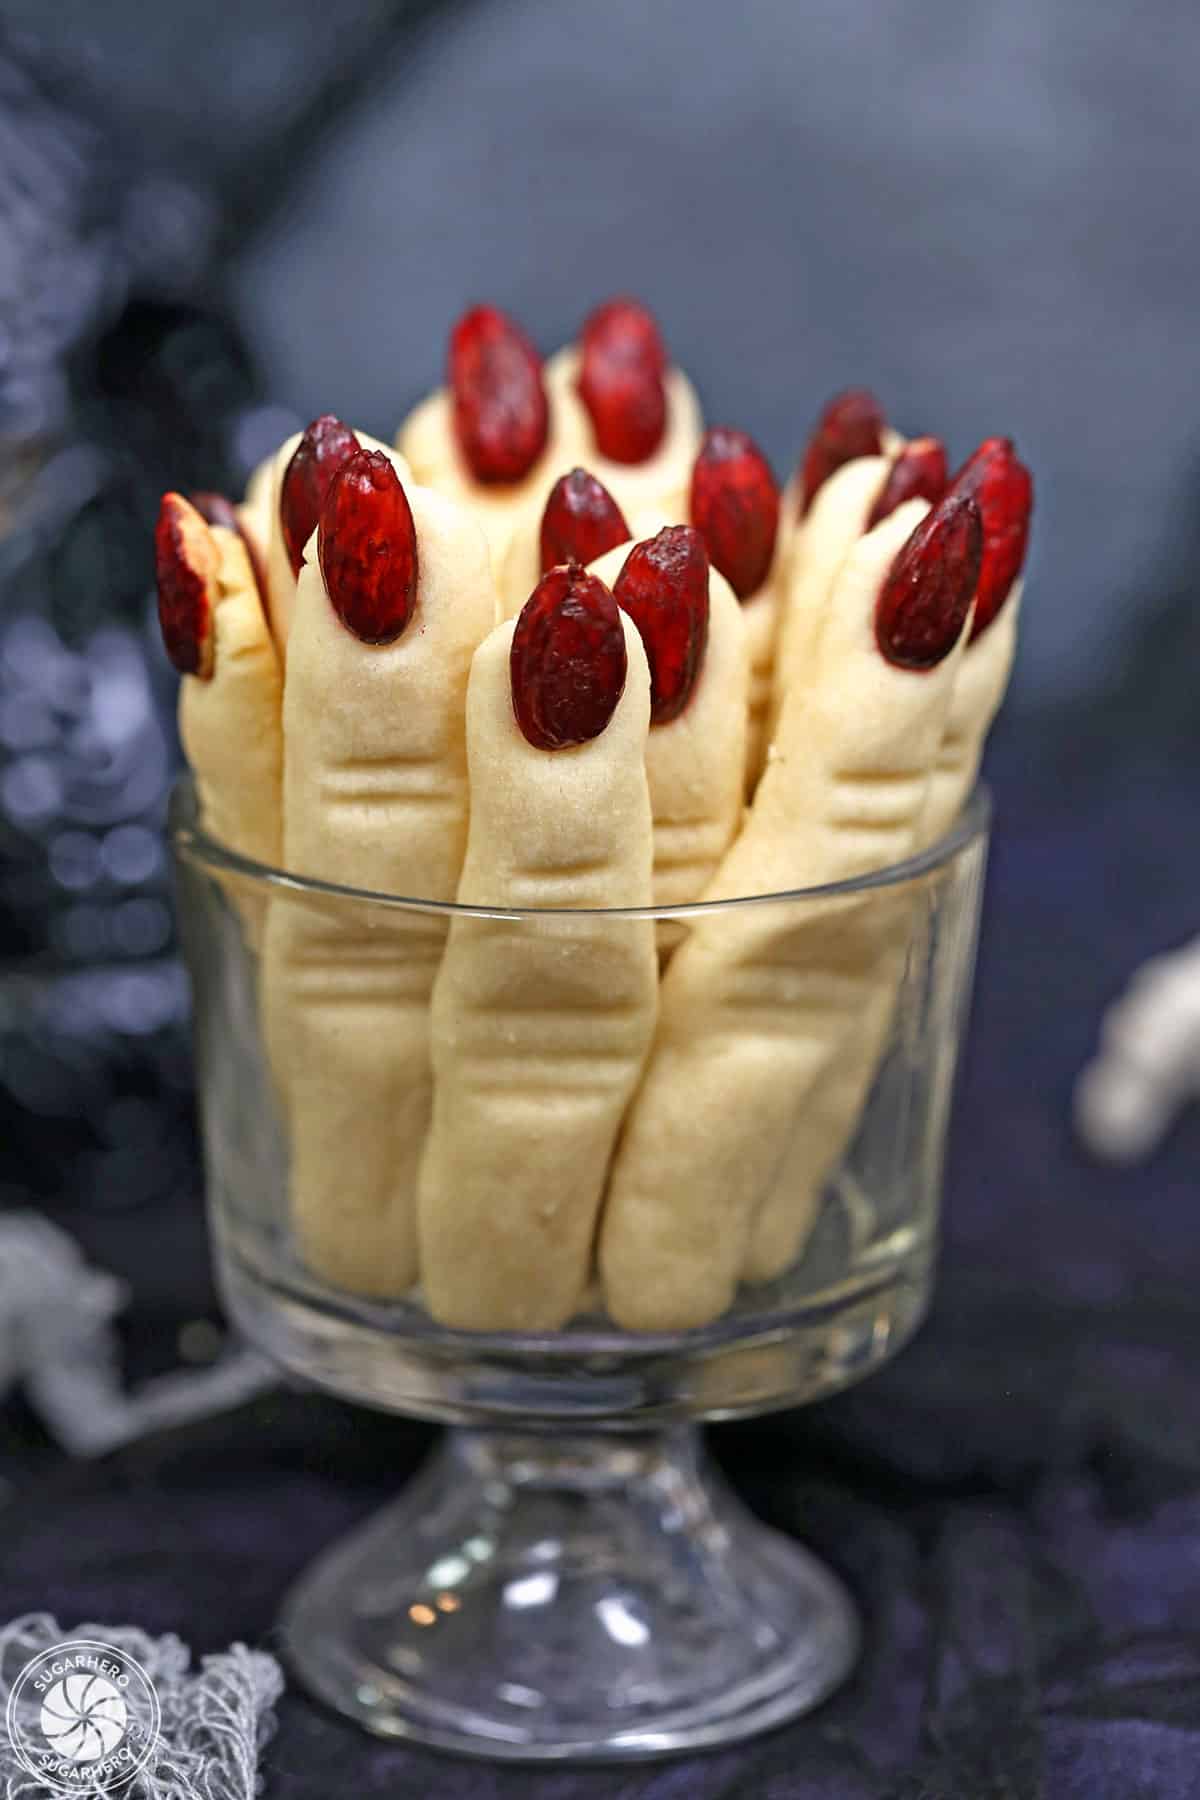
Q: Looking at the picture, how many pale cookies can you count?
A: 14